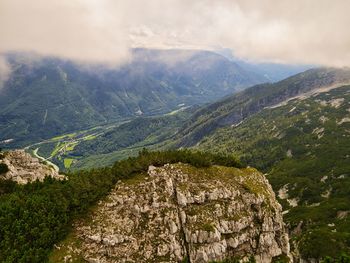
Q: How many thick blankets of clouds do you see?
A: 1